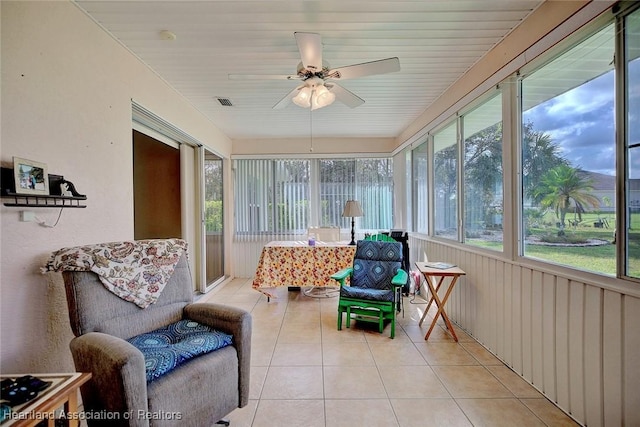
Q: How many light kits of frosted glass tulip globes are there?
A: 1